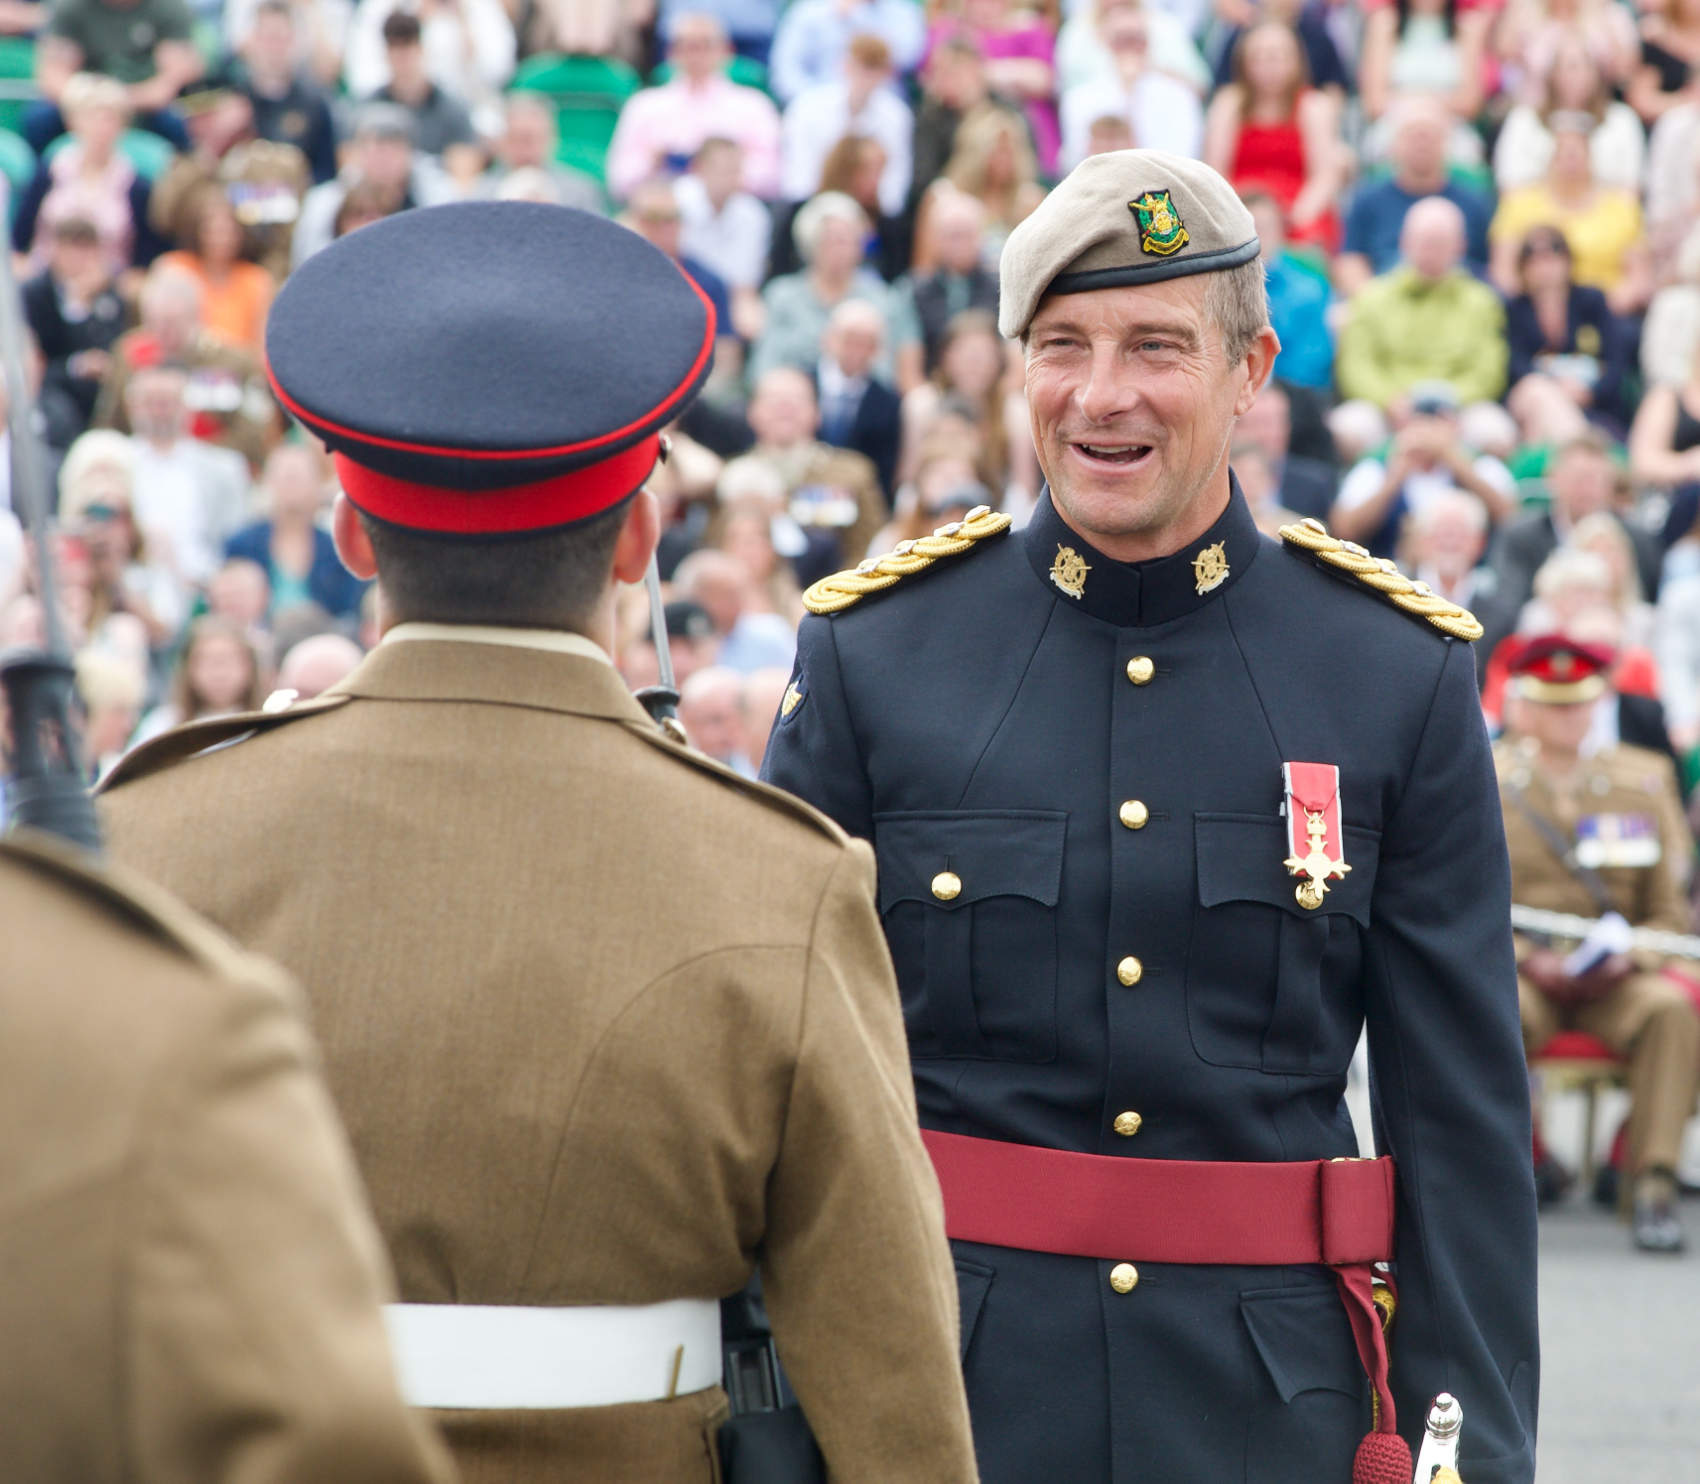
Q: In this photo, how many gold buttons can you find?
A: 7